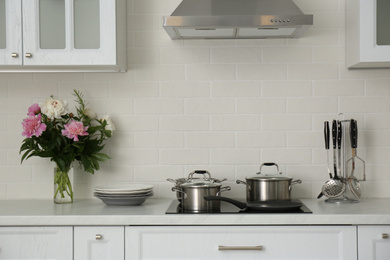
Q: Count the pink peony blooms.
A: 3